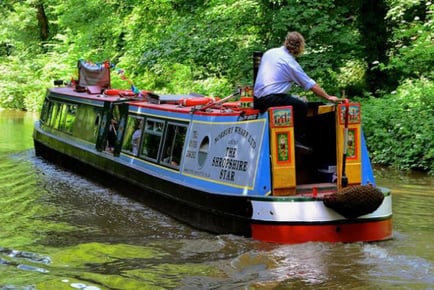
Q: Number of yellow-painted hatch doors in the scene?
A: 2